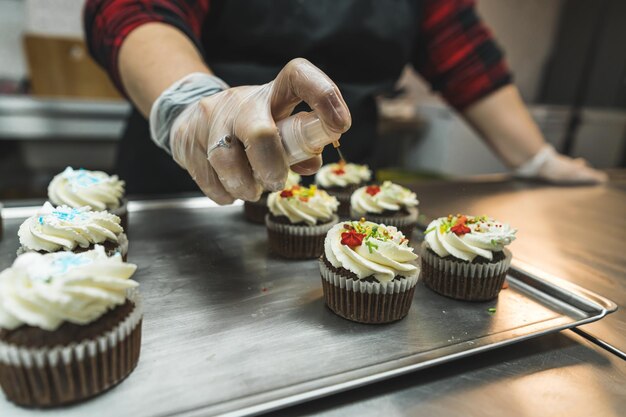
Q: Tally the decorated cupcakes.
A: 9